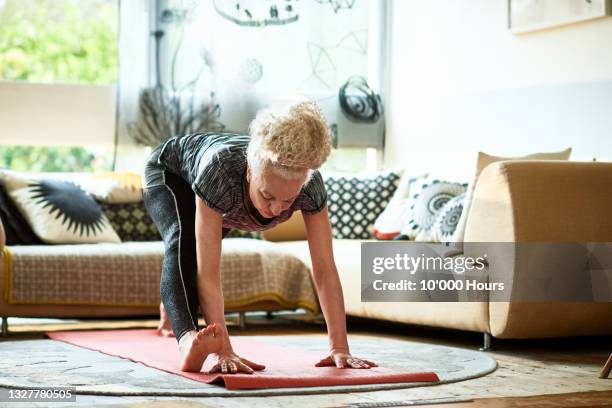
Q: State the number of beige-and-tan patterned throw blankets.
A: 1